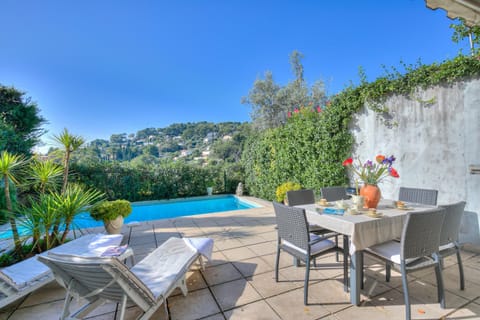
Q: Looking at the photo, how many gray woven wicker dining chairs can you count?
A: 6